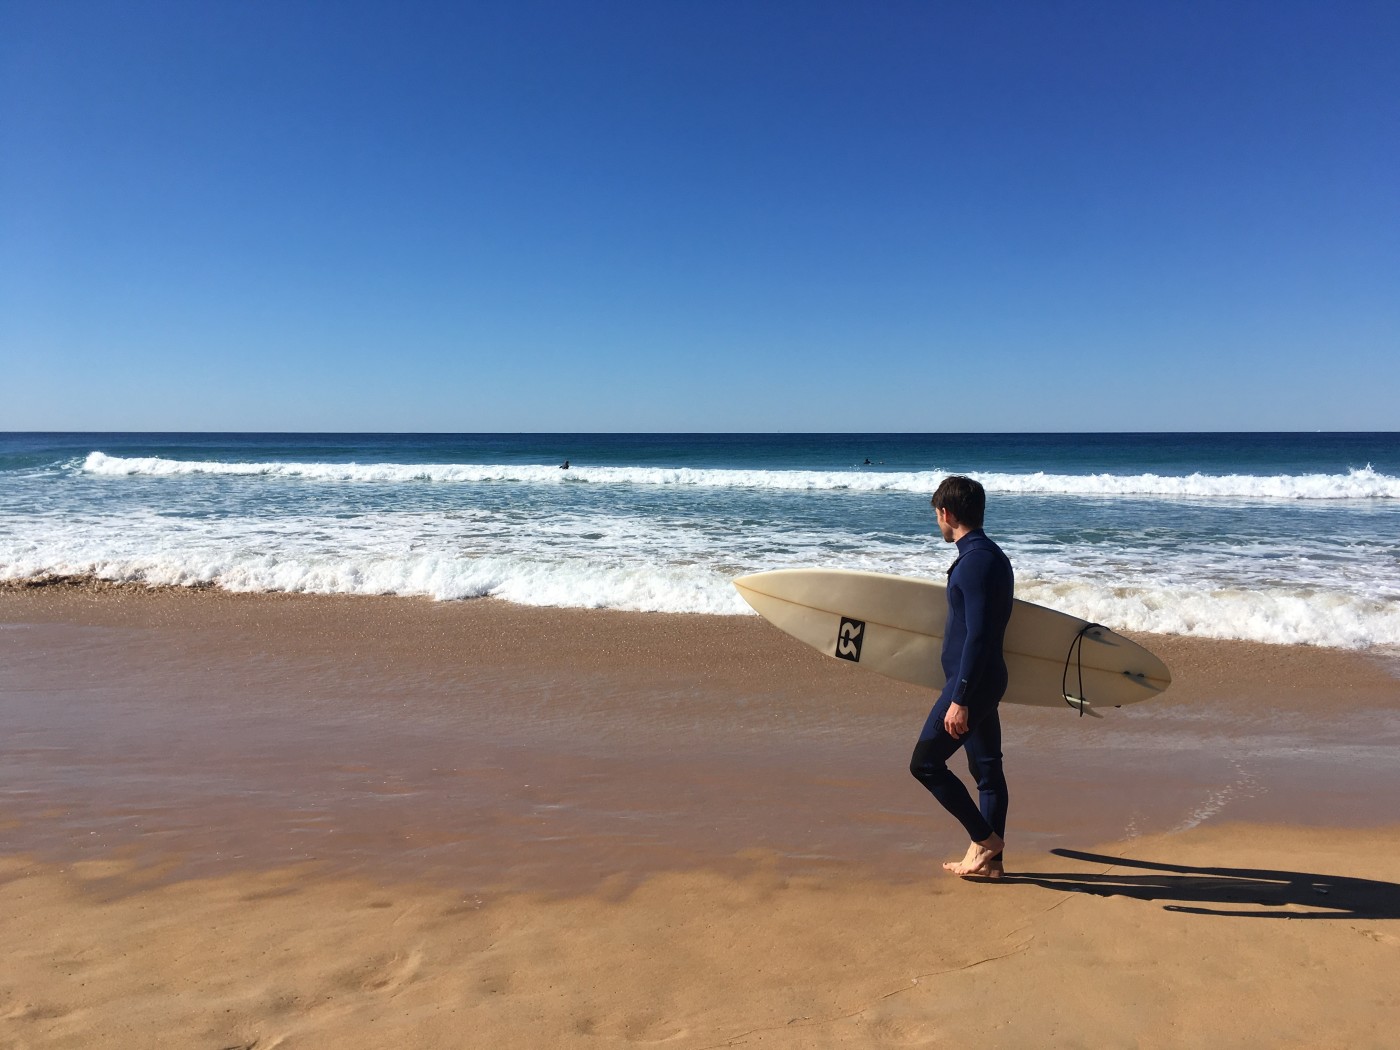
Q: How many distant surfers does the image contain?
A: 2